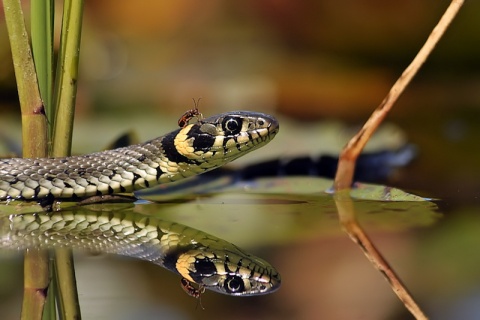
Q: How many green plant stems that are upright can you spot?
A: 3